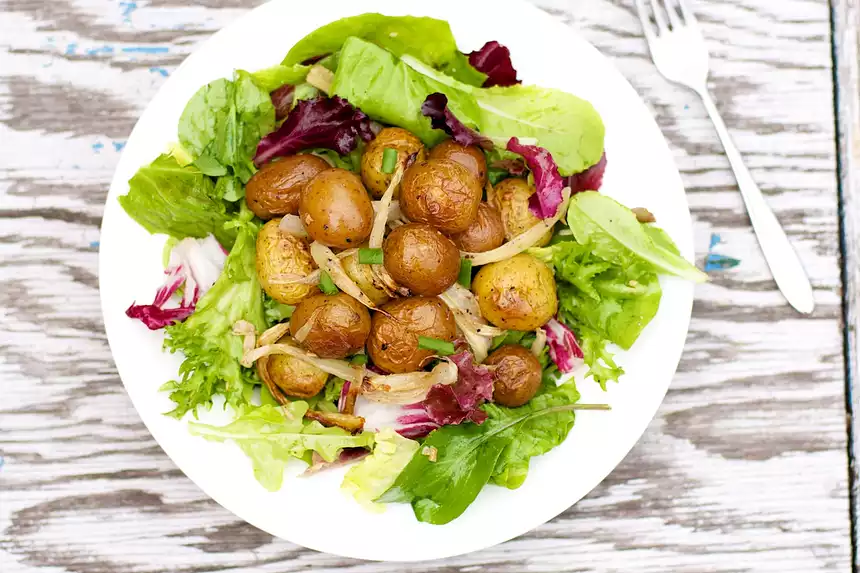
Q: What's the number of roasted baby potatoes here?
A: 15